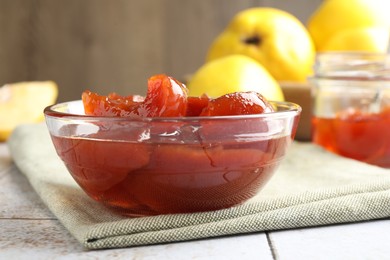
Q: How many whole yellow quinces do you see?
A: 4